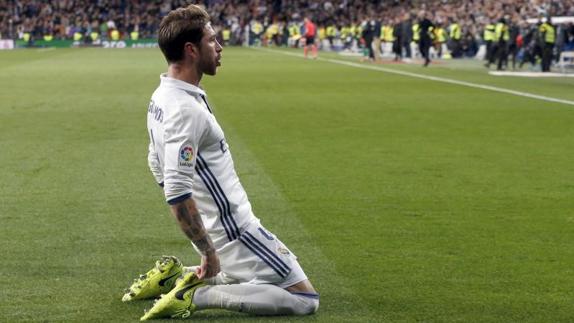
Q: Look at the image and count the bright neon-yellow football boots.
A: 2